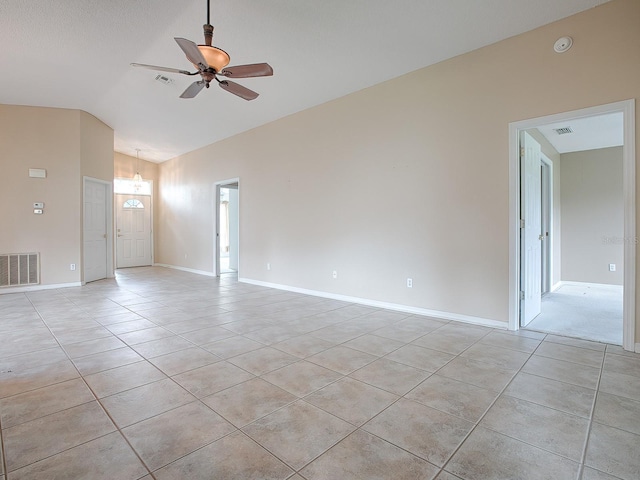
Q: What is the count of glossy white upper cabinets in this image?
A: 0